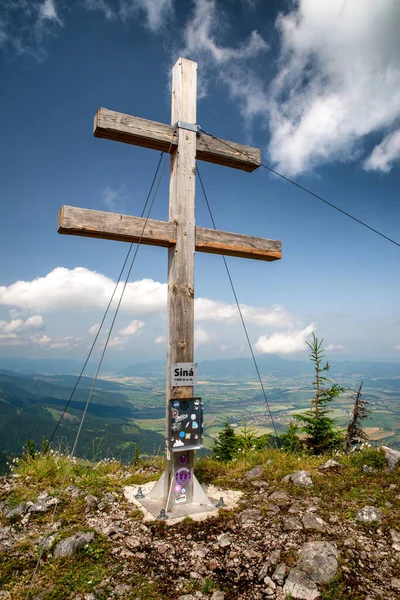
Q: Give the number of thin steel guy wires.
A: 4